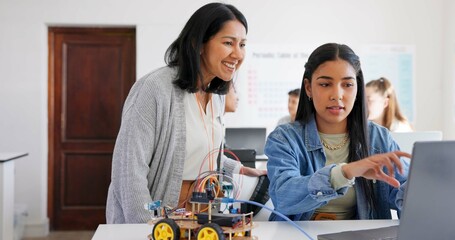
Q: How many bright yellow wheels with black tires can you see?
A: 2